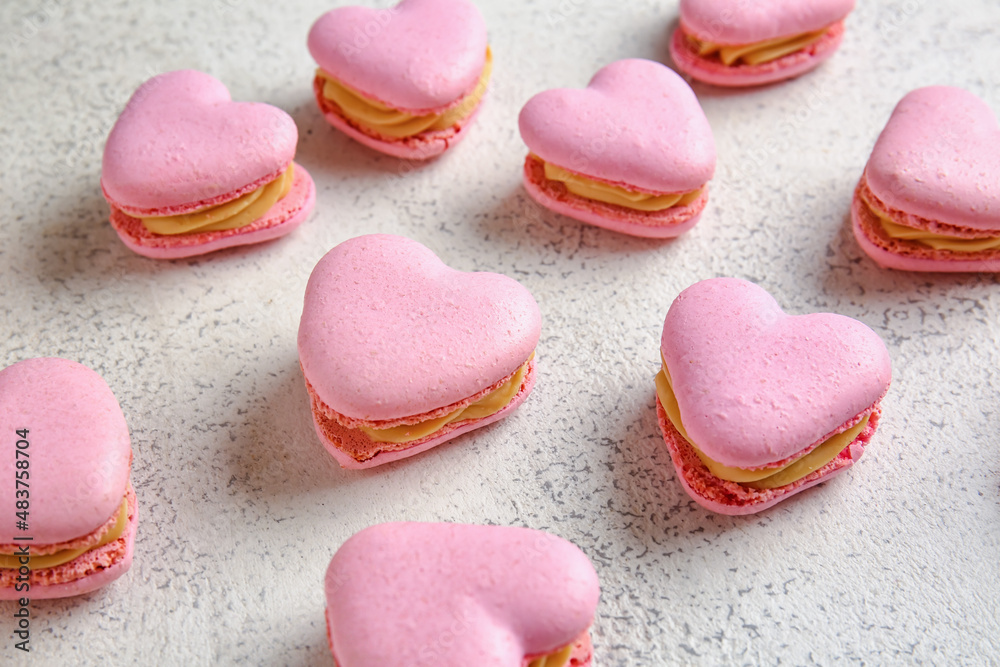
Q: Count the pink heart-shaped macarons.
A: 9